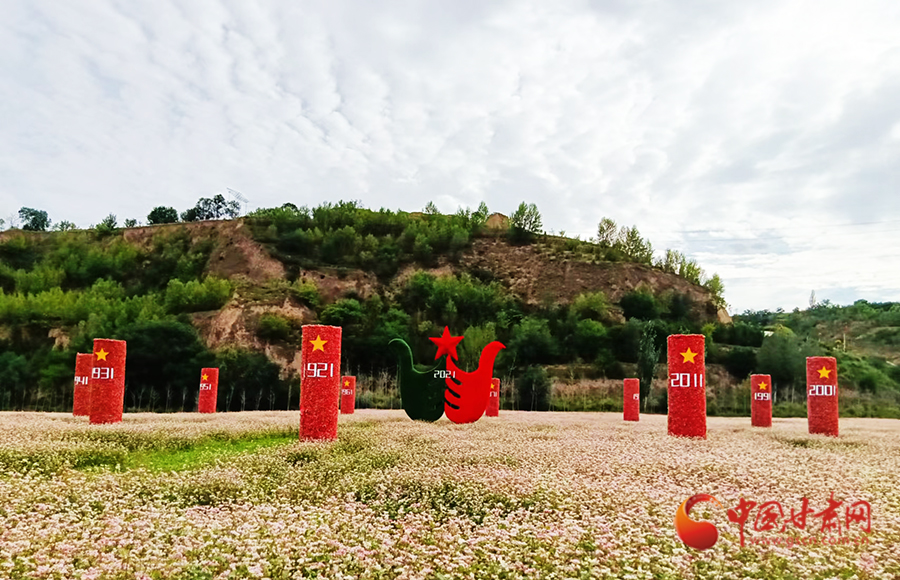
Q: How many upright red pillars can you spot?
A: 10